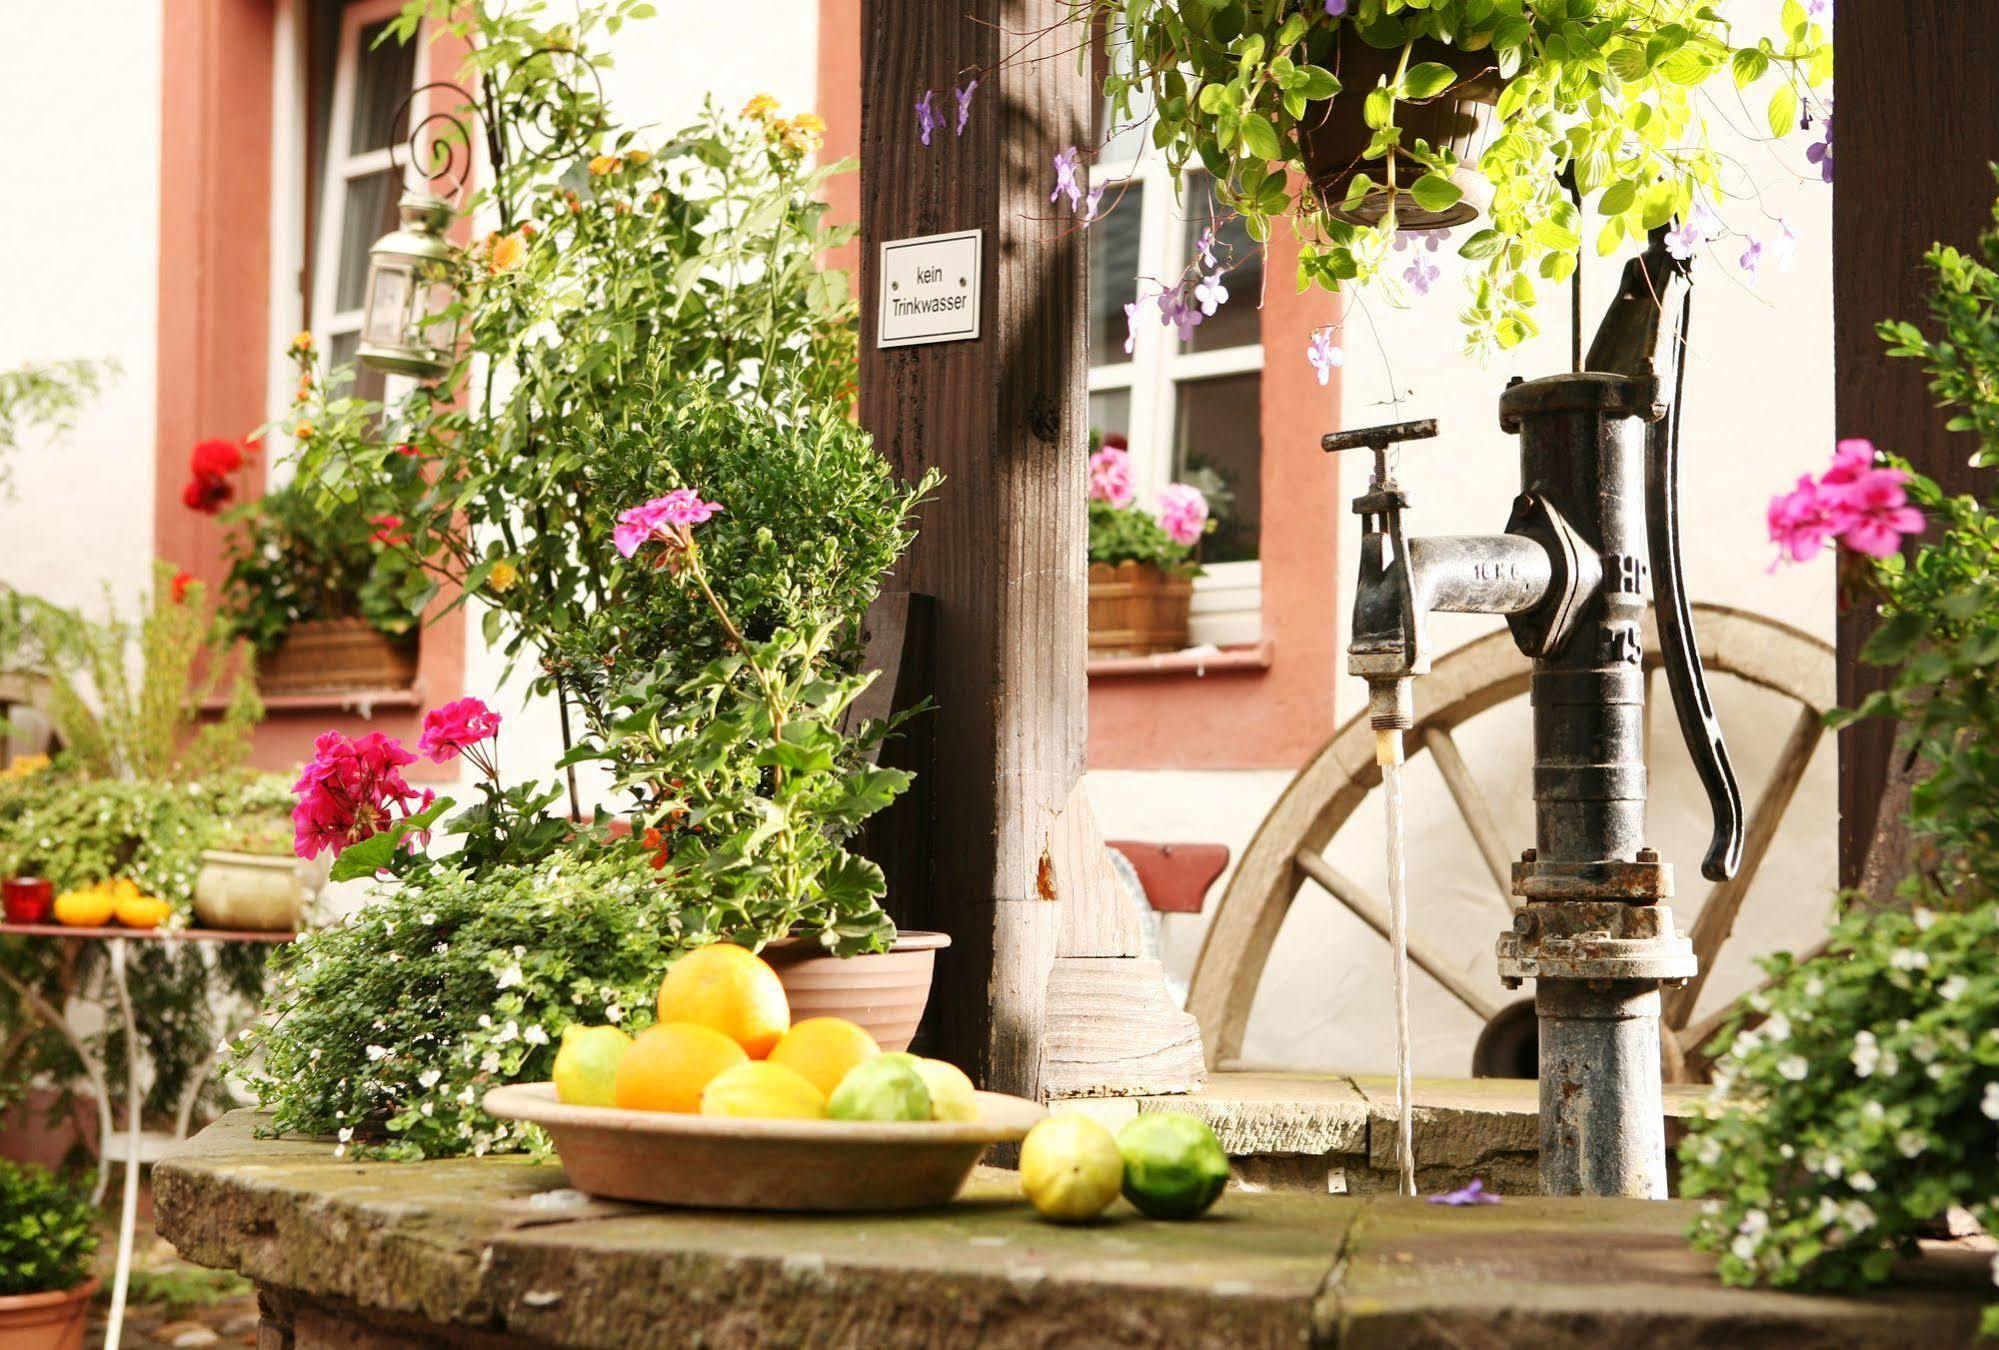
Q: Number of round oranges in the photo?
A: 3